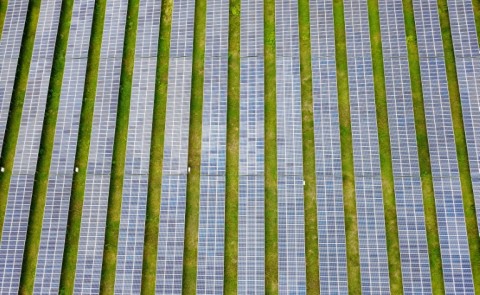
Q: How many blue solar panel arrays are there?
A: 14